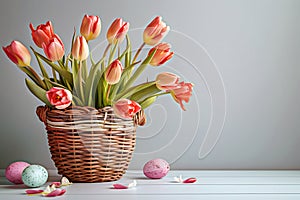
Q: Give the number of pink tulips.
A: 13